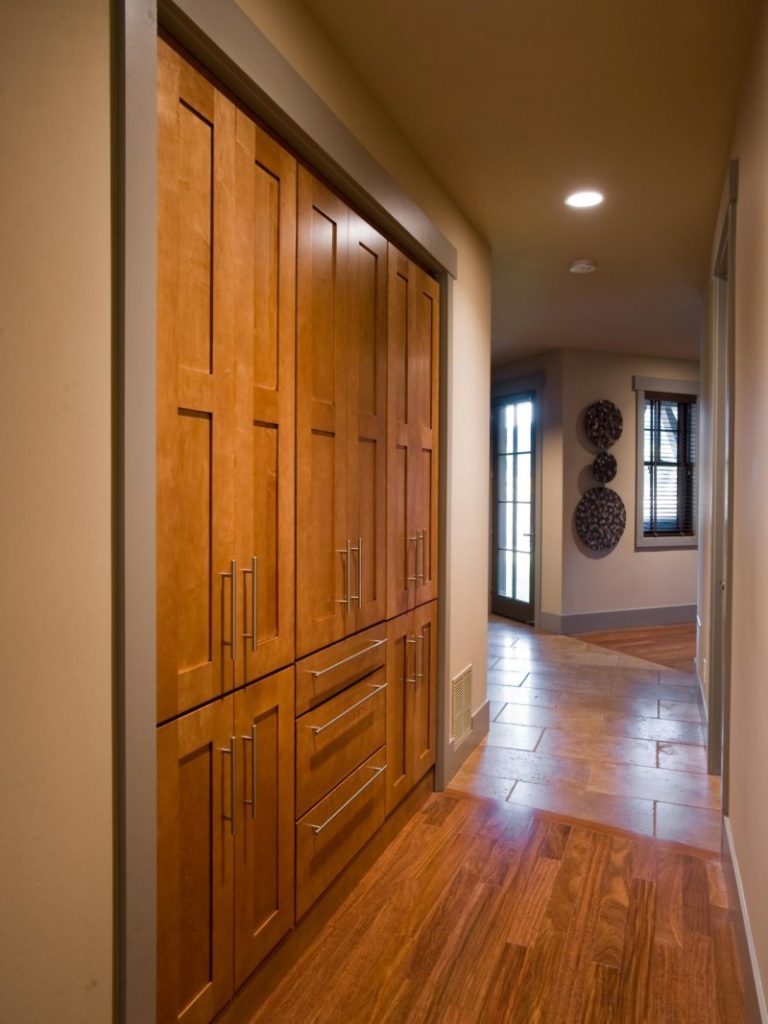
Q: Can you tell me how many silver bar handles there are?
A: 13